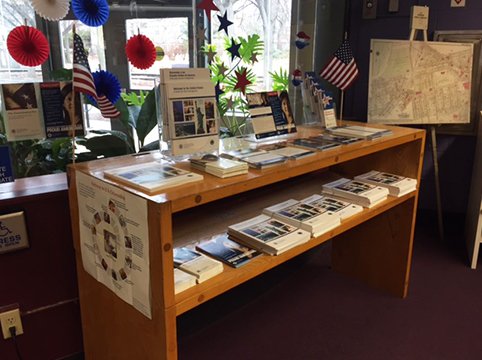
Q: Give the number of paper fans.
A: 5